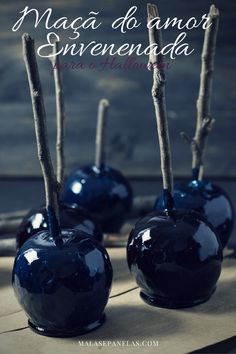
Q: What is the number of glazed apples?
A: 5